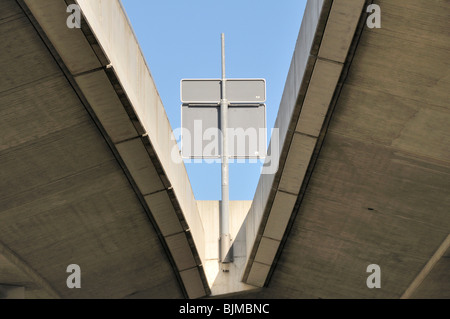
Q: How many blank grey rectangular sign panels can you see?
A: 2